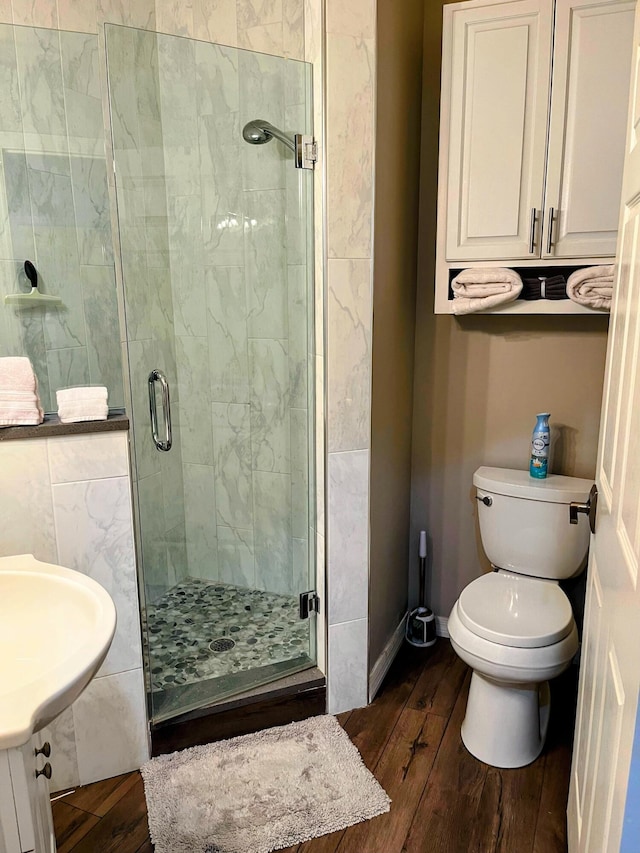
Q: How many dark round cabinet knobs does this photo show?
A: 2